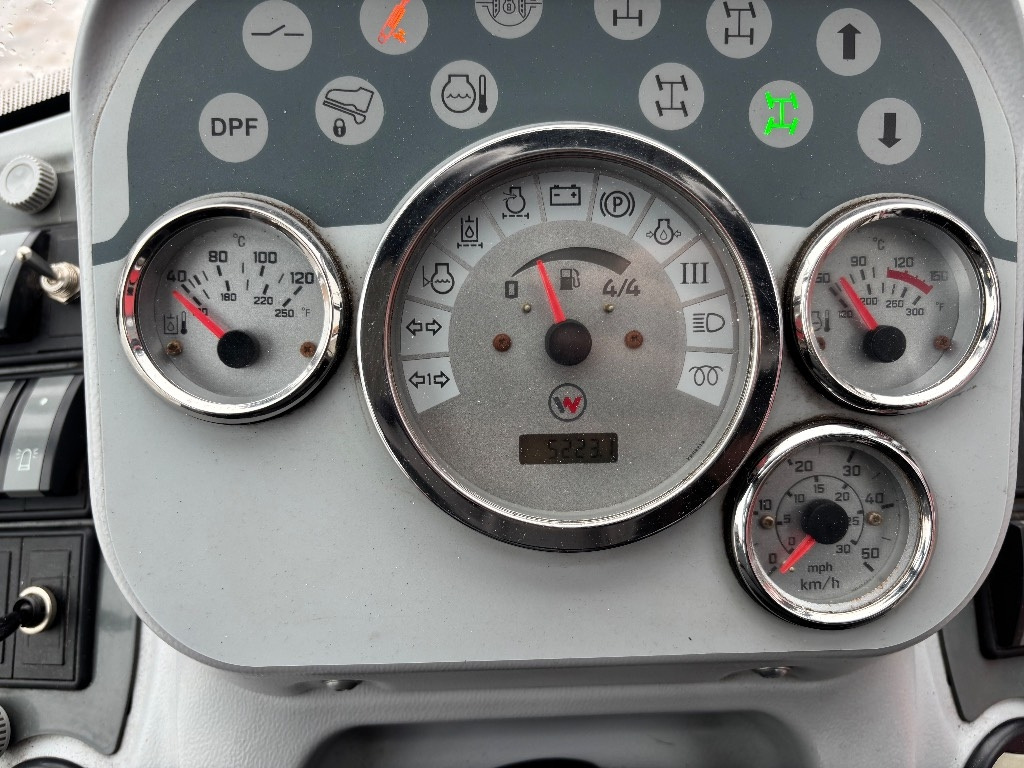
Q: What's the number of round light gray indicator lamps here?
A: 12